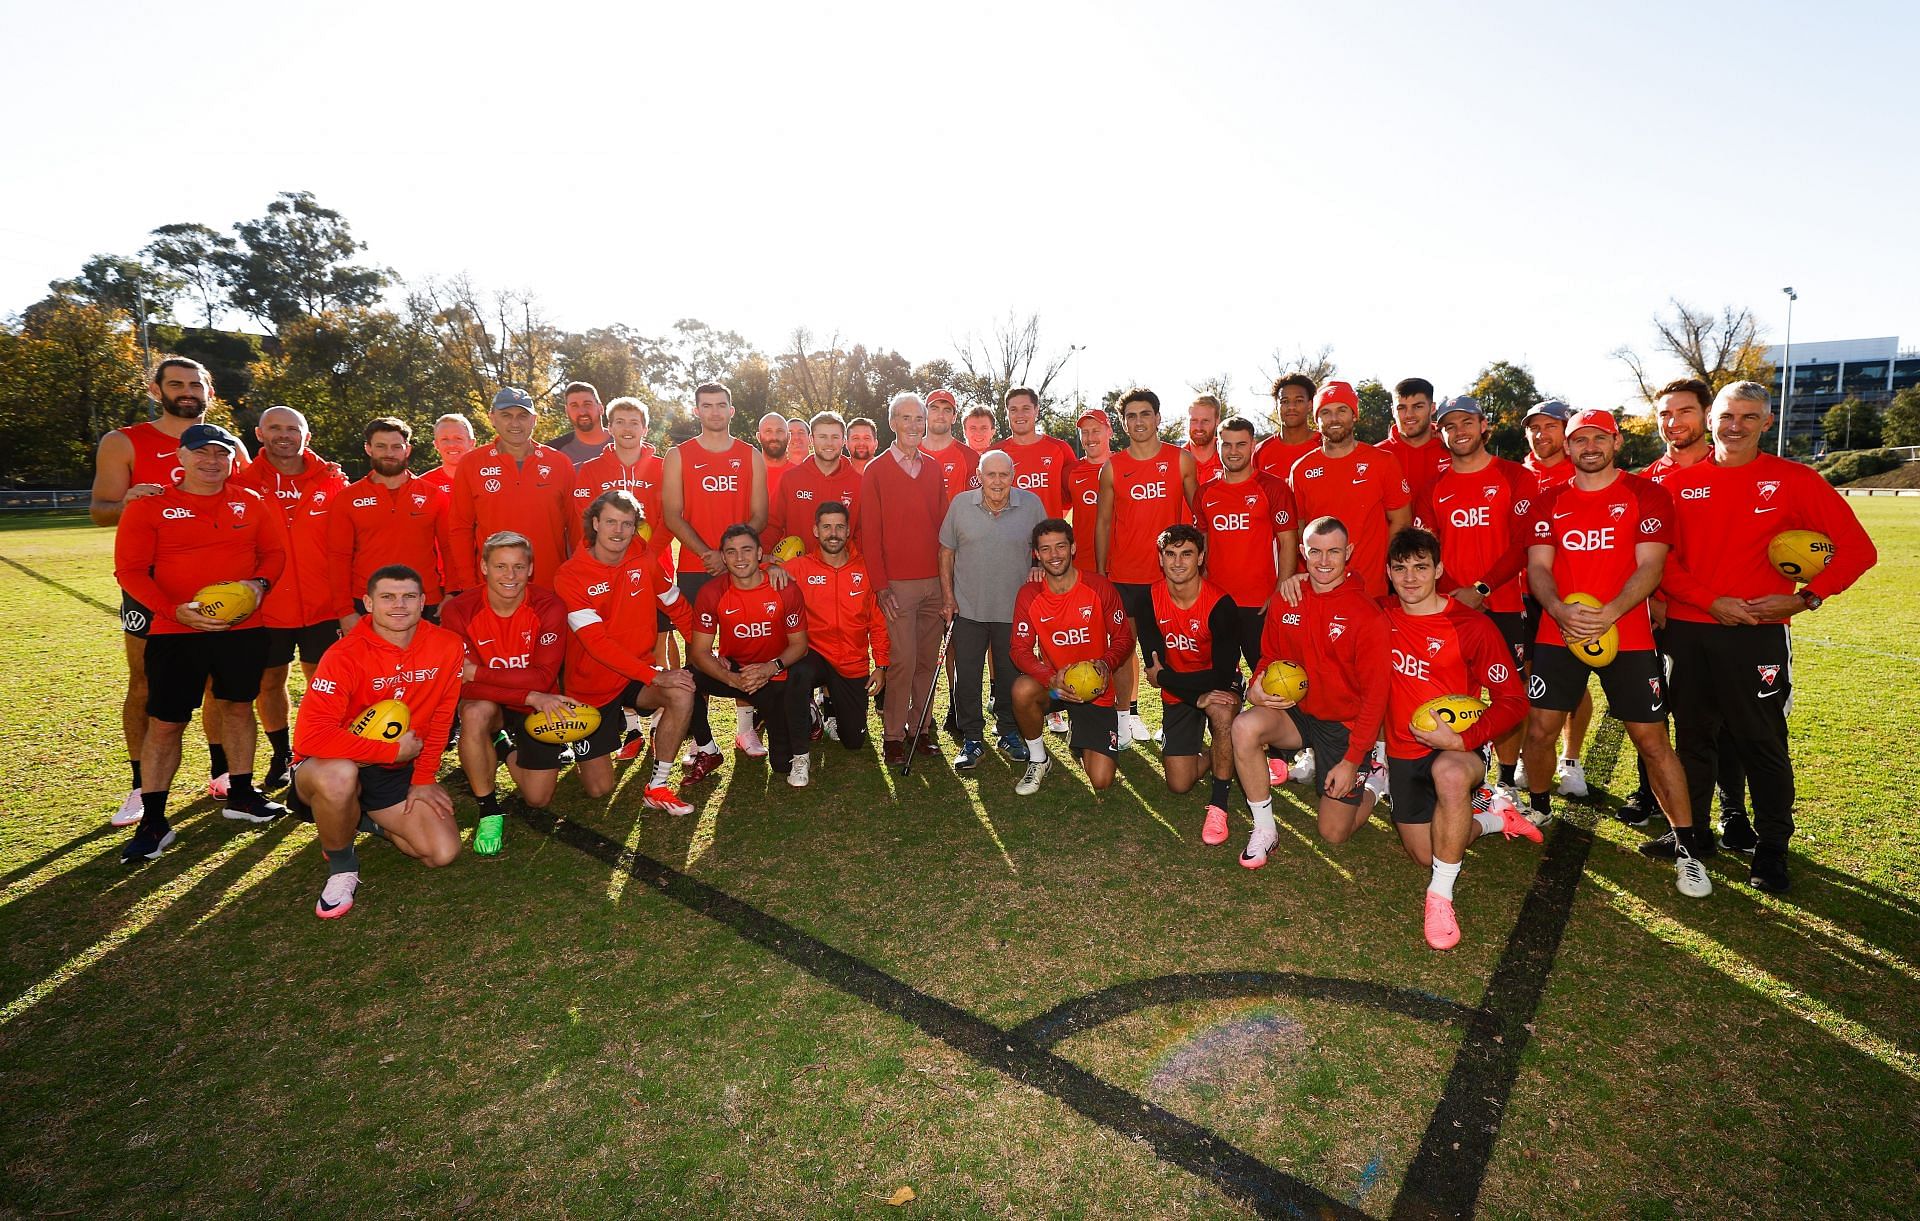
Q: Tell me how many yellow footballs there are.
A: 10